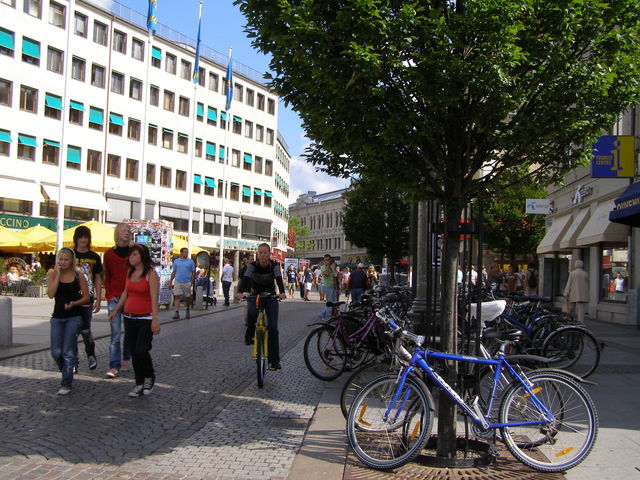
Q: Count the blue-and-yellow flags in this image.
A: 3